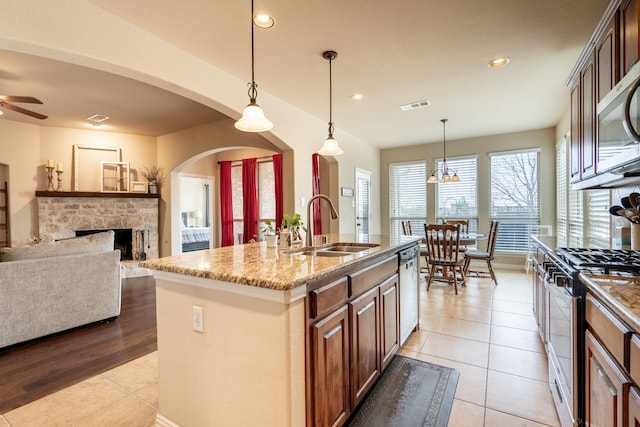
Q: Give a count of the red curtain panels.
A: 4